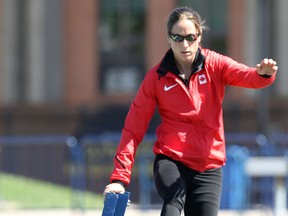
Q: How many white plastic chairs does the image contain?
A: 0